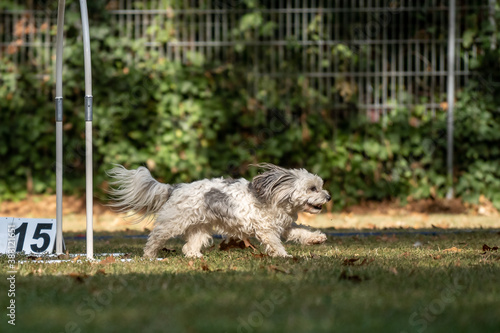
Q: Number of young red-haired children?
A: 0